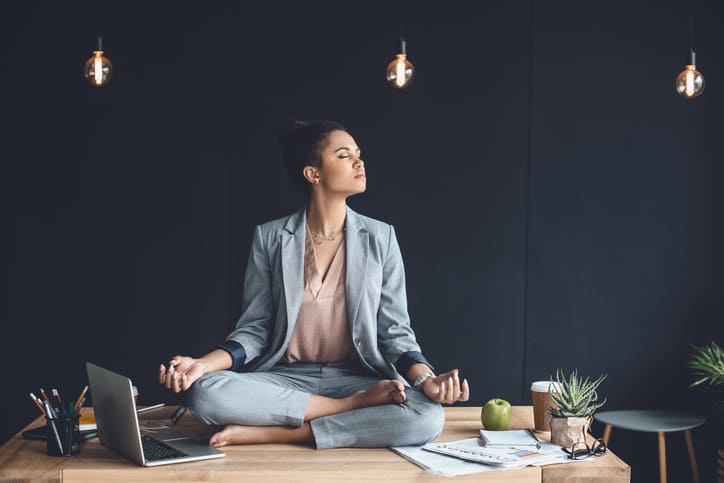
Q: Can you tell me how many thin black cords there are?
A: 3